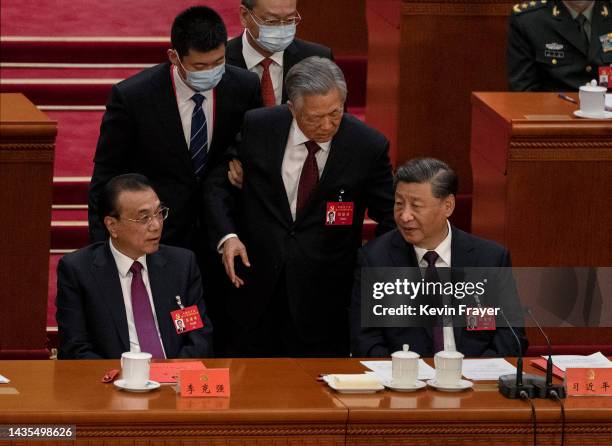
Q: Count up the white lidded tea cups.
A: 4